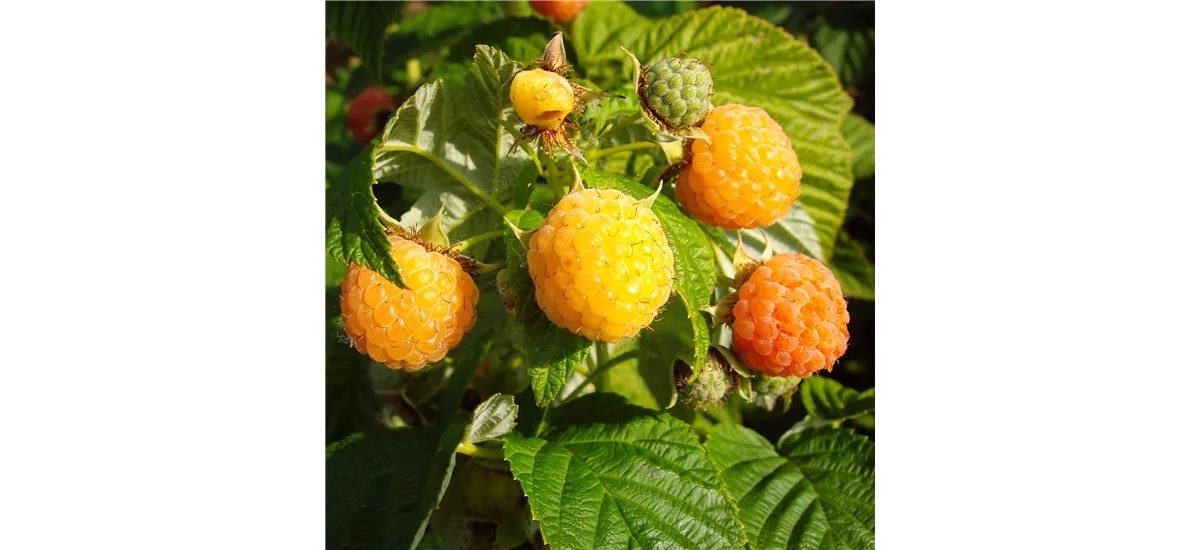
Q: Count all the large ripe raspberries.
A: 4